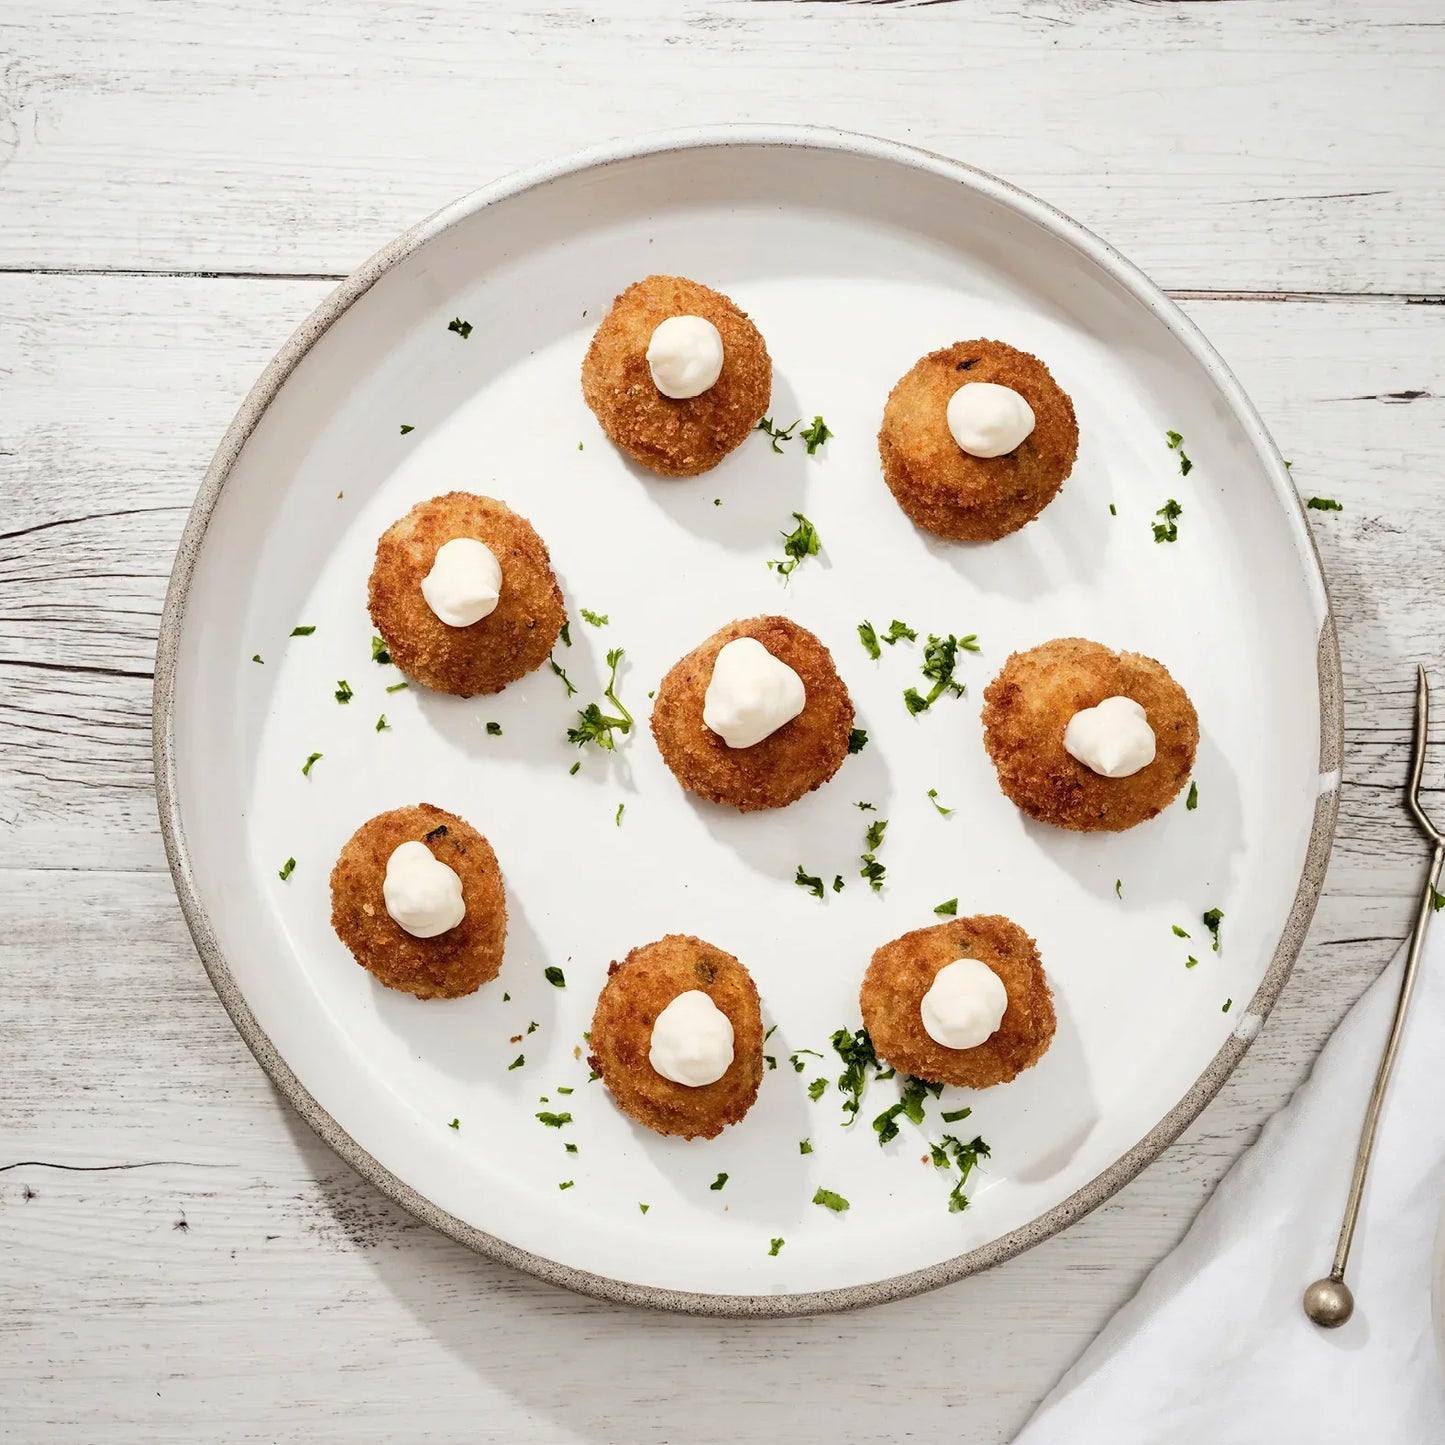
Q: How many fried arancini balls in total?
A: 8